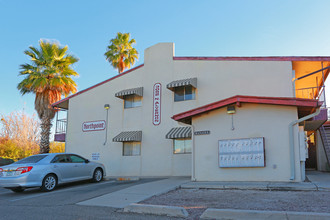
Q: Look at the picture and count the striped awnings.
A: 4